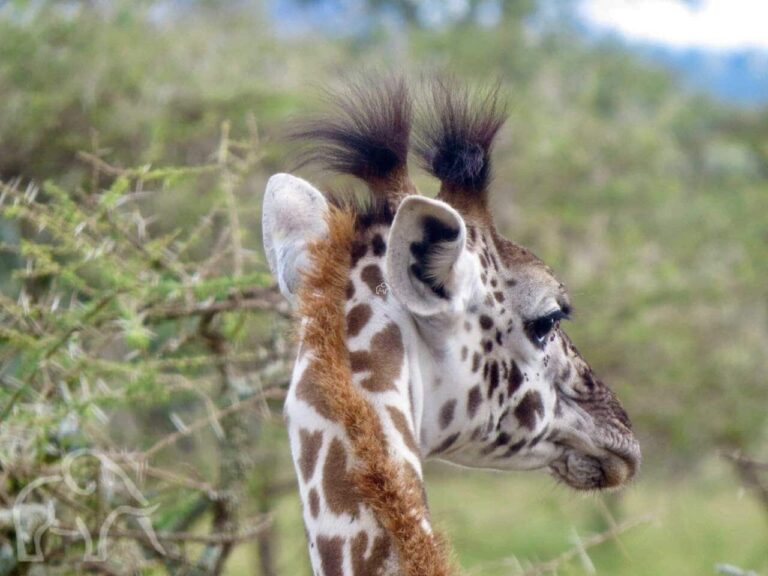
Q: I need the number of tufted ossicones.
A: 2